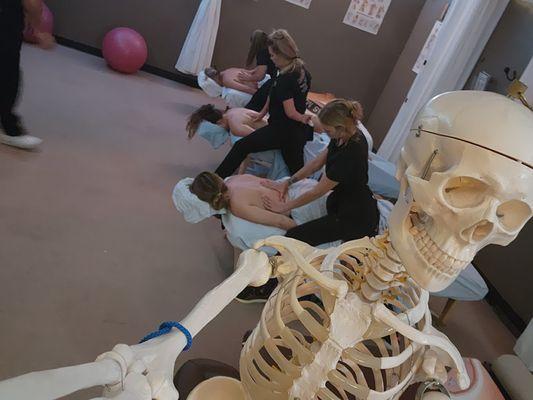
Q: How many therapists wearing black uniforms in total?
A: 3